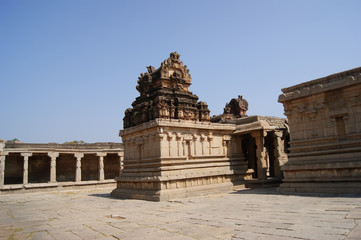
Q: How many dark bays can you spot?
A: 5